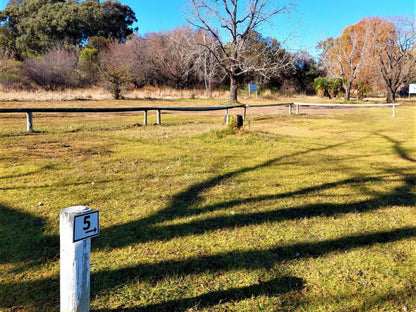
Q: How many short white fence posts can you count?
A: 8